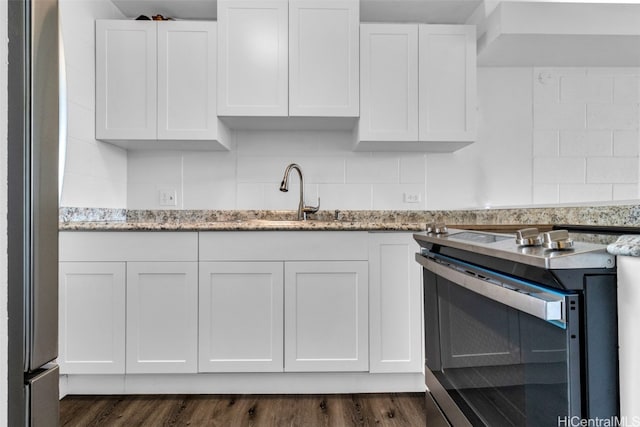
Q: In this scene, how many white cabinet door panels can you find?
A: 11